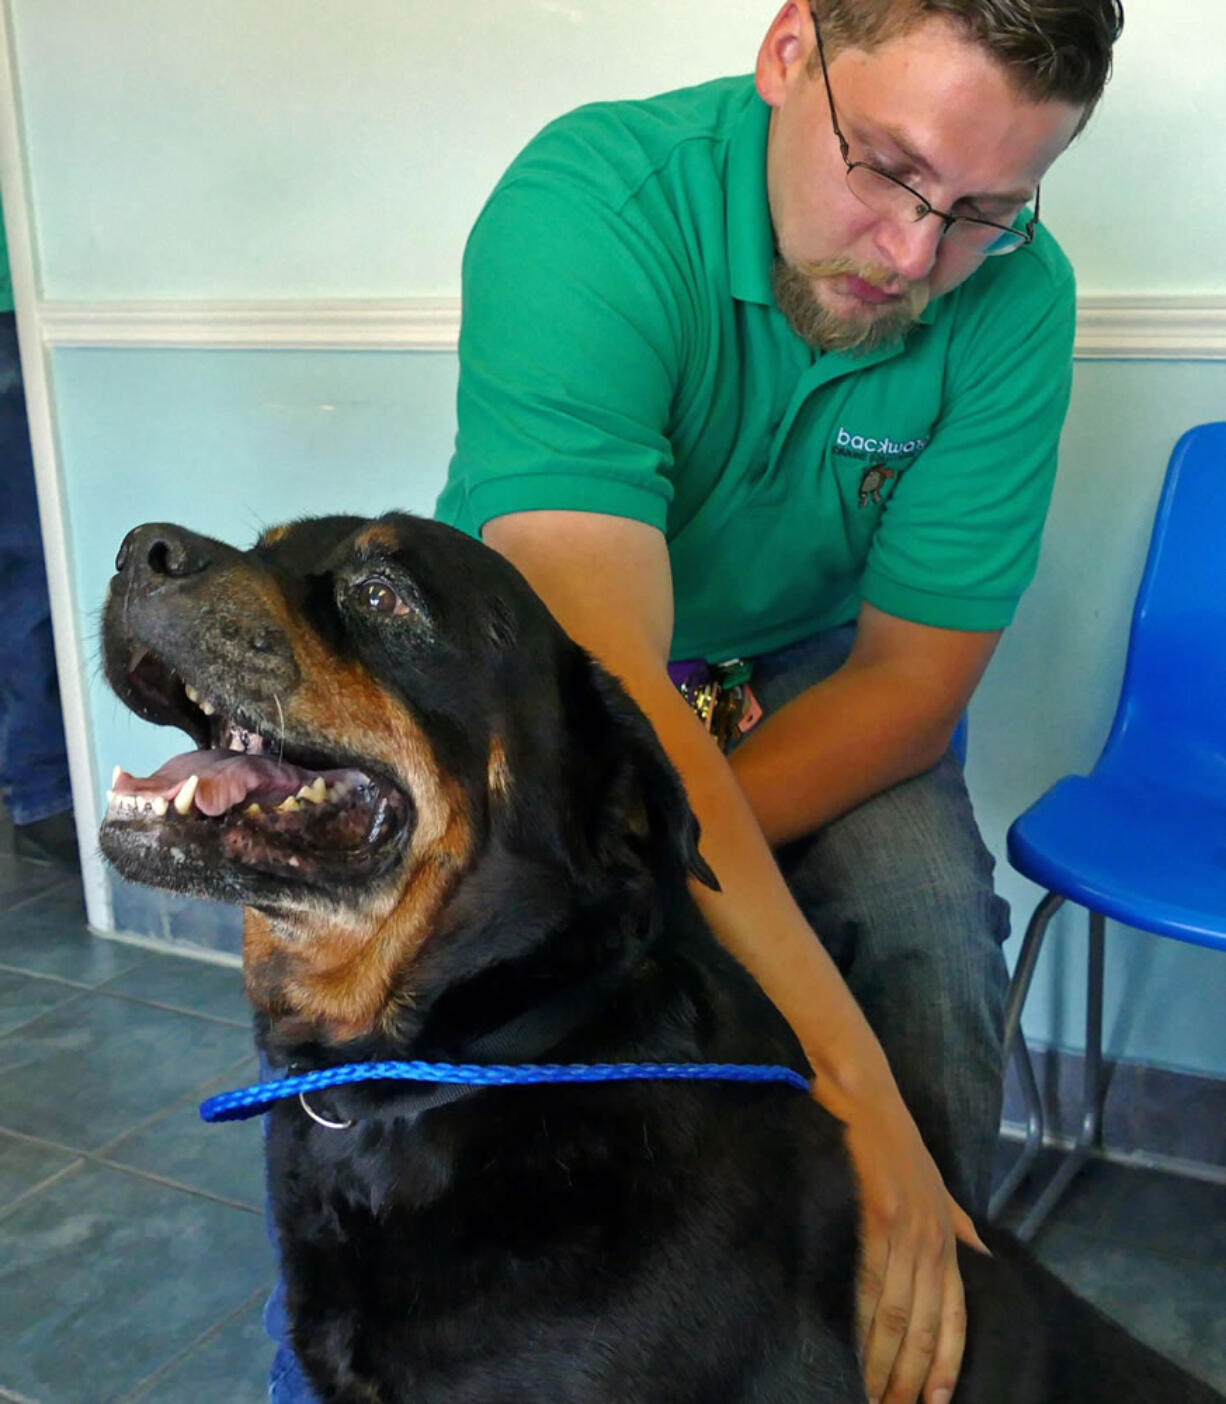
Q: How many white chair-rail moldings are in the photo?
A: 1